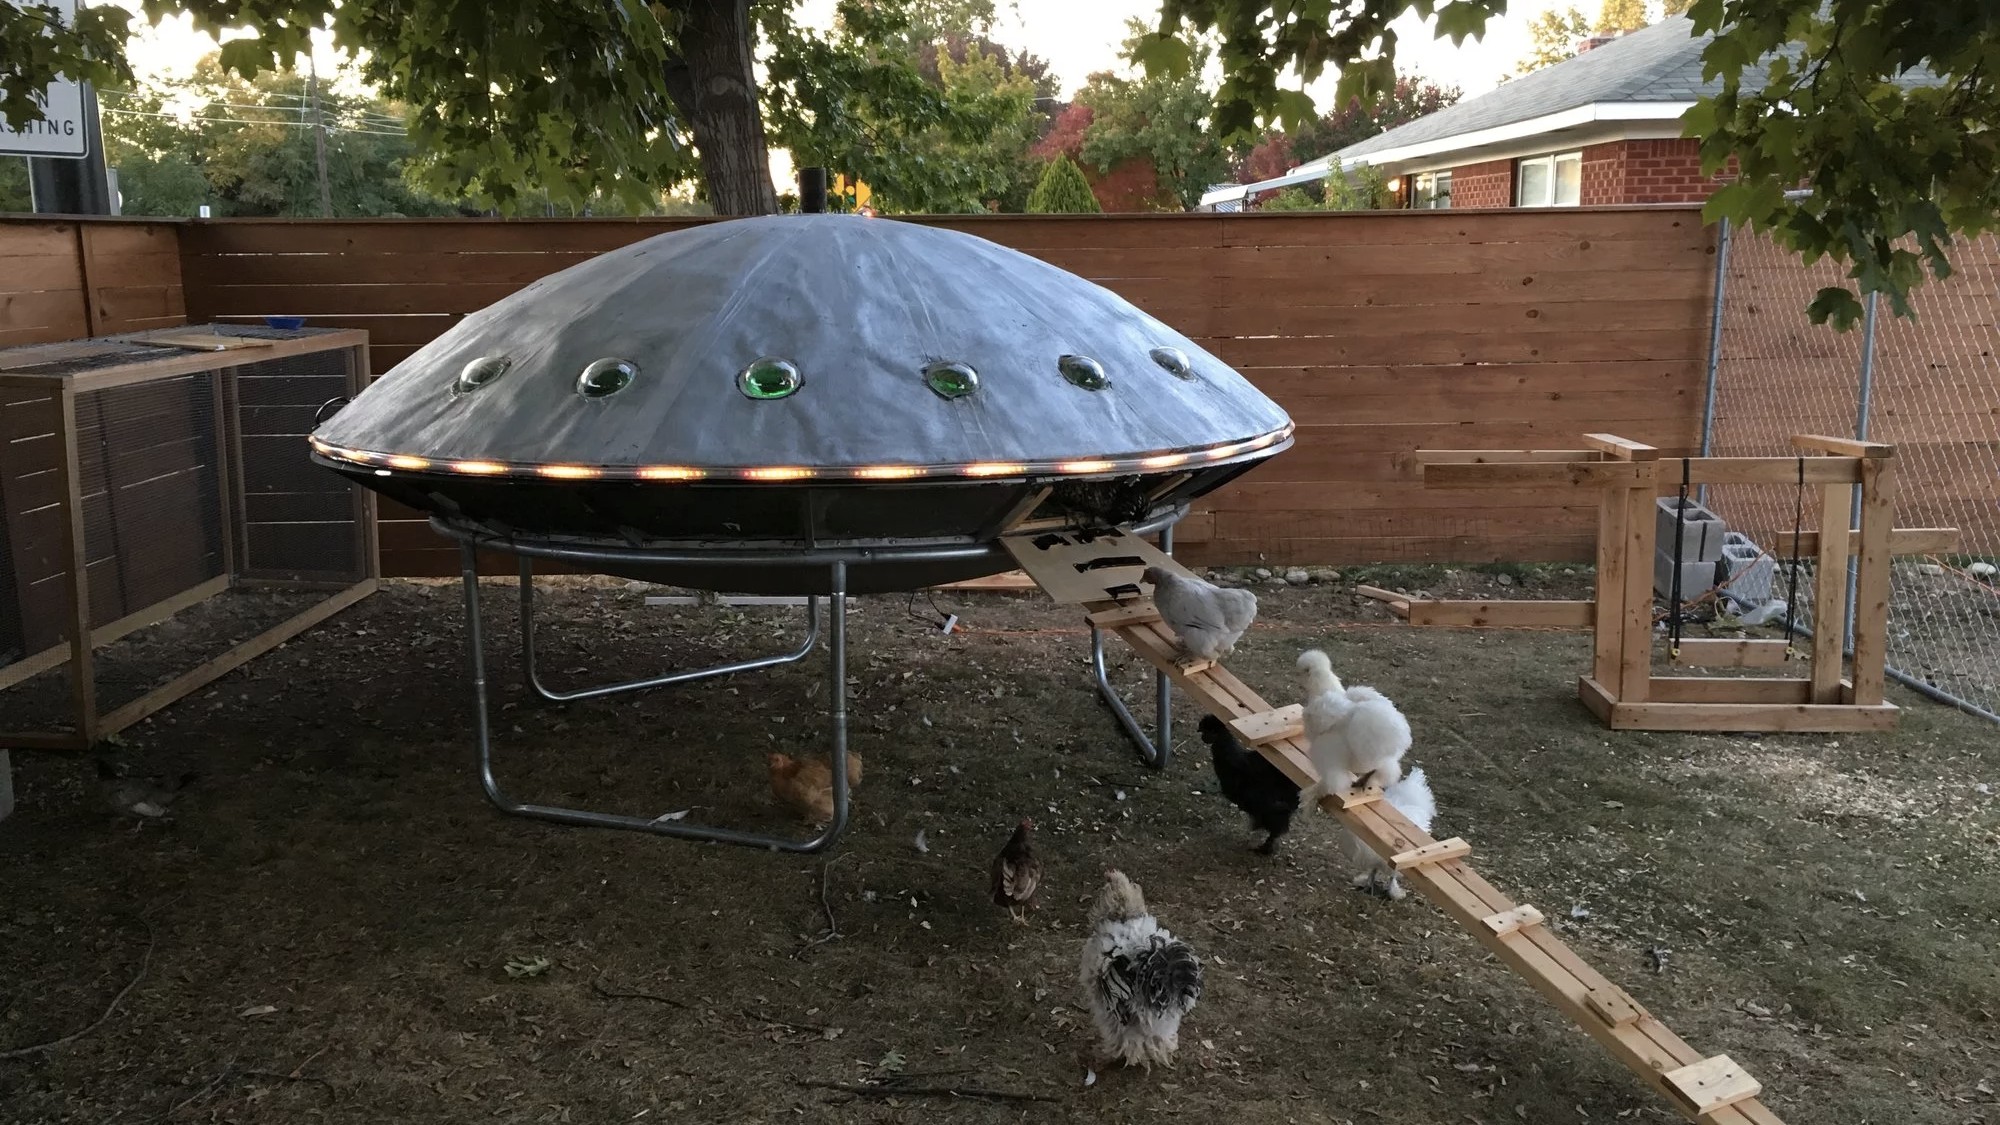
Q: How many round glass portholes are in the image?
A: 6